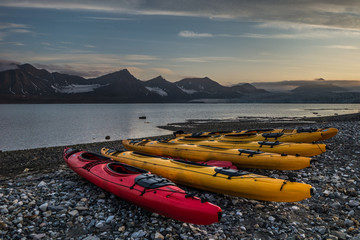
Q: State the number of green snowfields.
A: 0